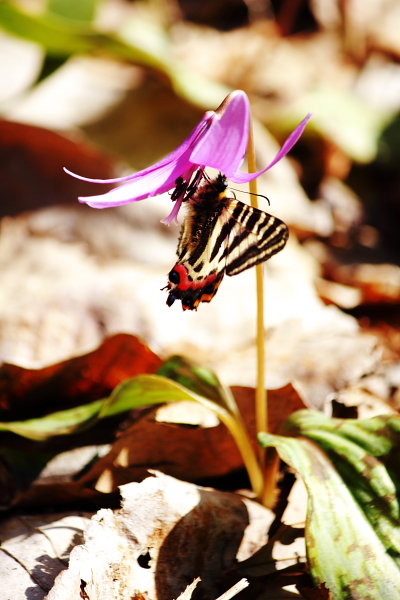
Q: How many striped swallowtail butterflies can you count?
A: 1